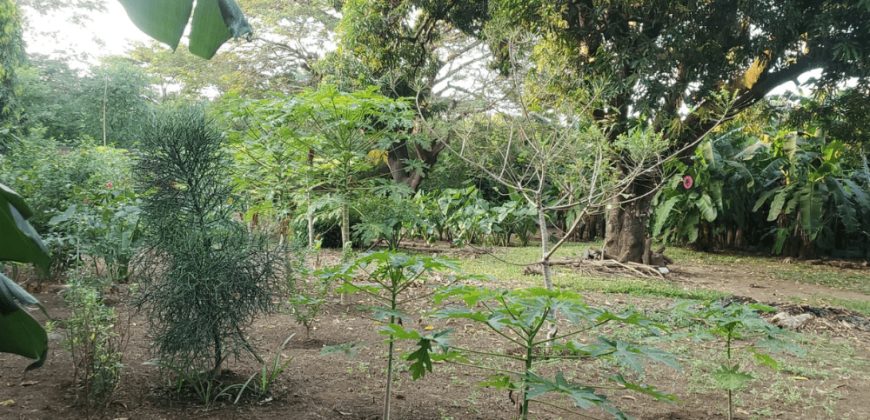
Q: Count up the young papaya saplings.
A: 3